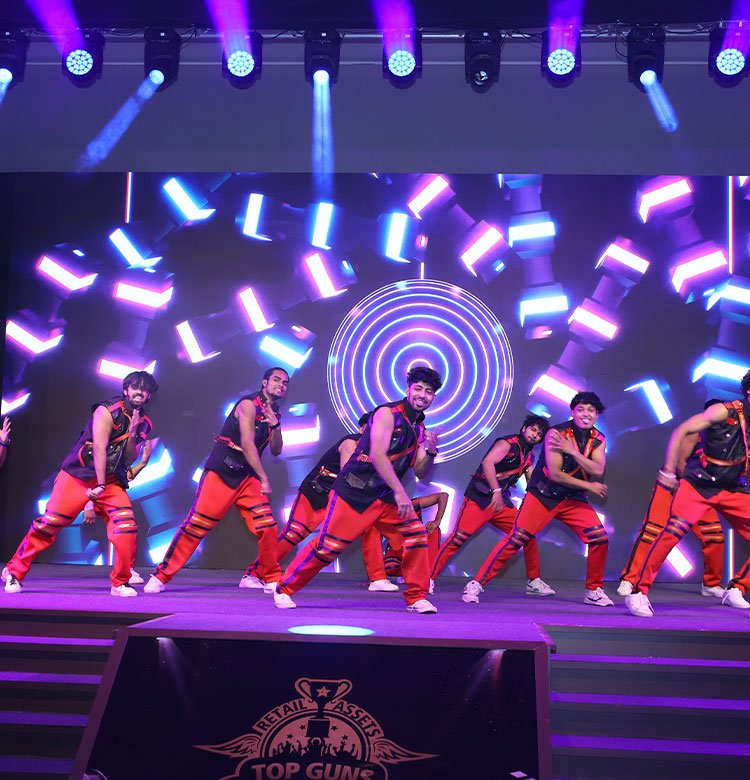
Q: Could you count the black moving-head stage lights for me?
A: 10